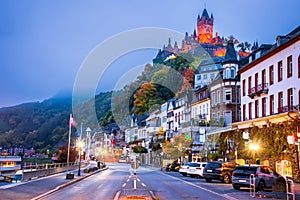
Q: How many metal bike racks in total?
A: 2